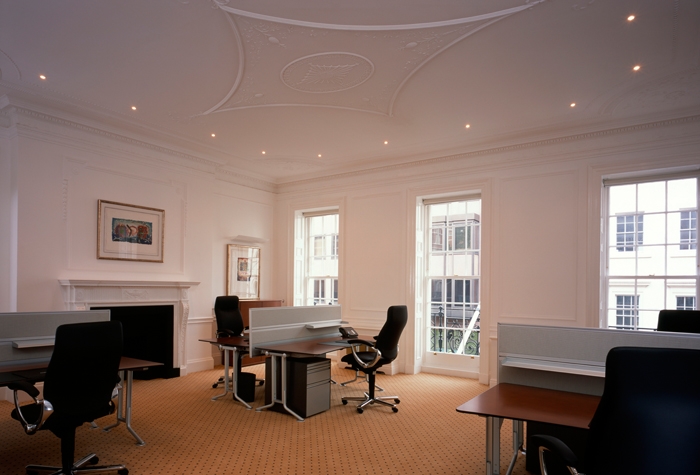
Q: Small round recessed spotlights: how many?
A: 10